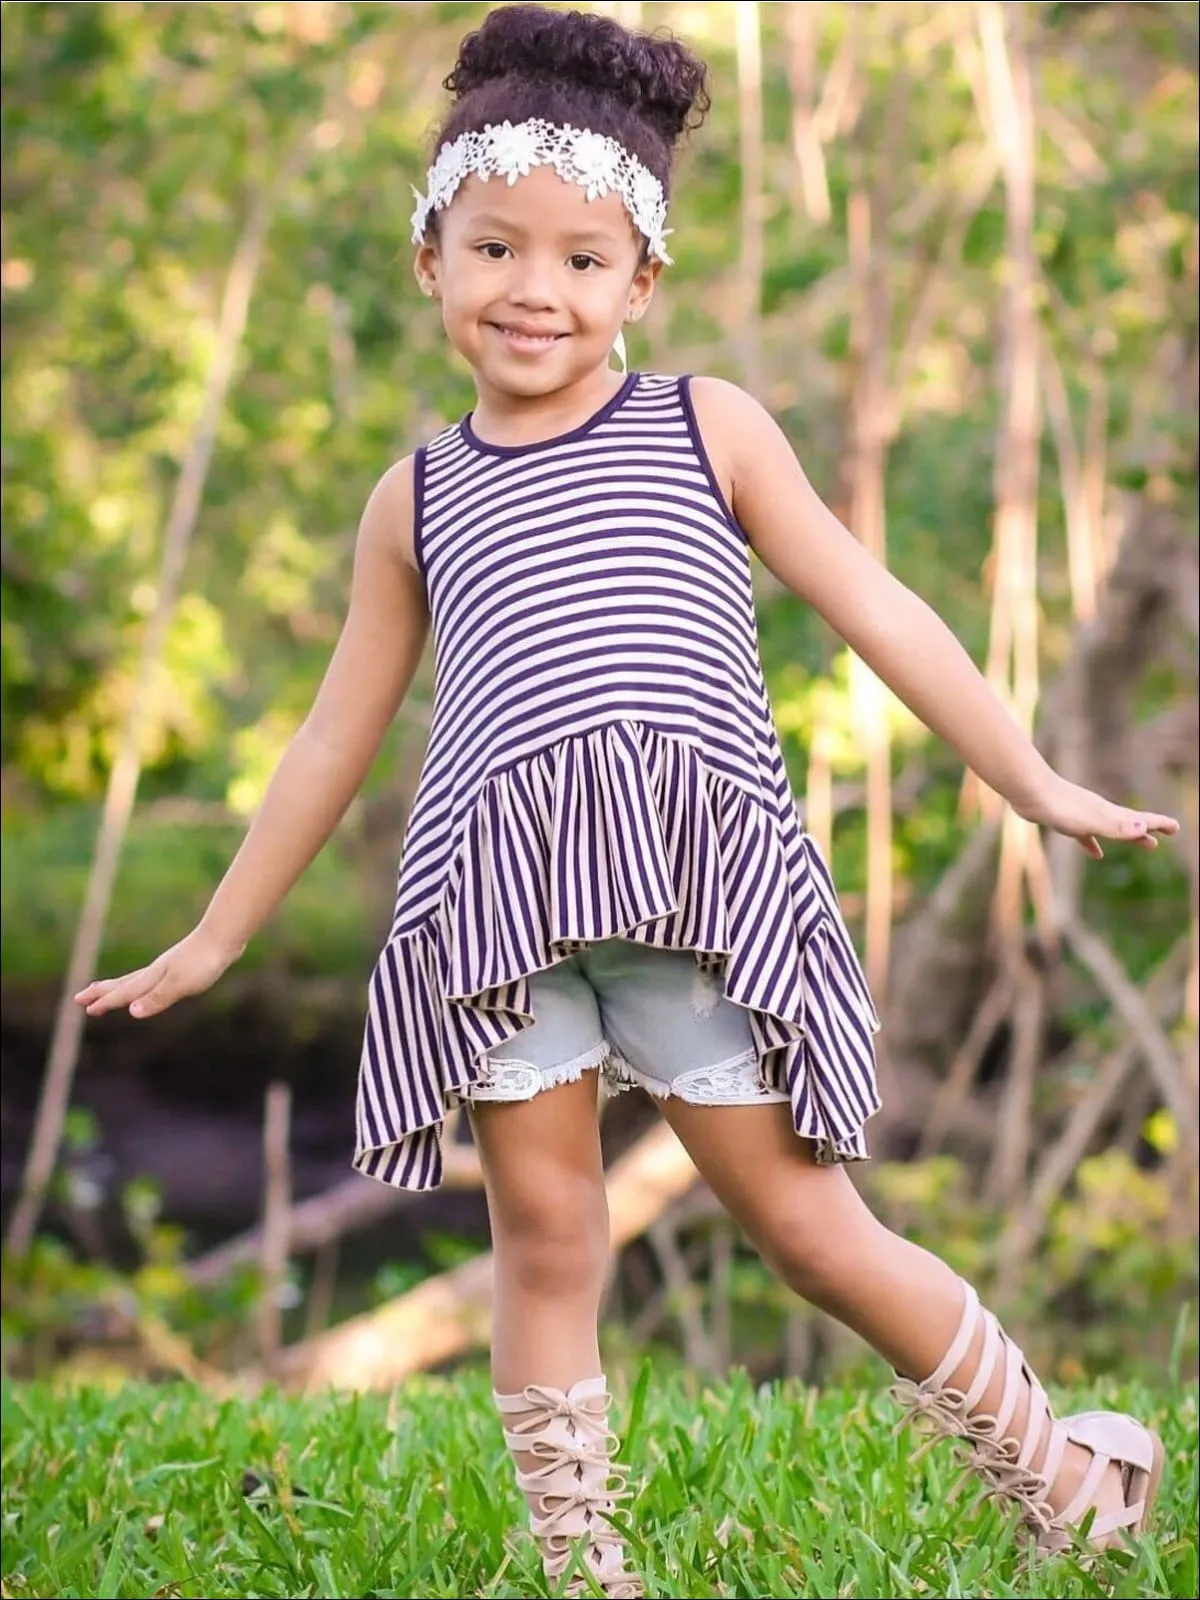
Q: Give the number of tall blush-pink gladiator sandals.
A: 2